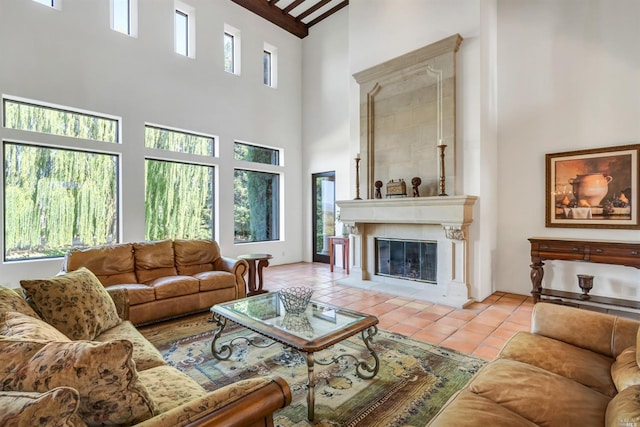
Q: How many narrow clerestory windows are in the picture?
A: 5